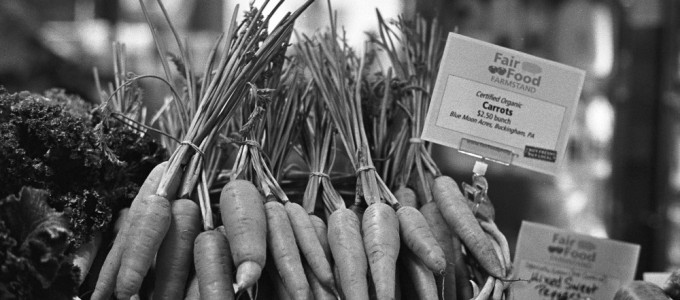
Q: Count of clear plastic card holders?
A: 1